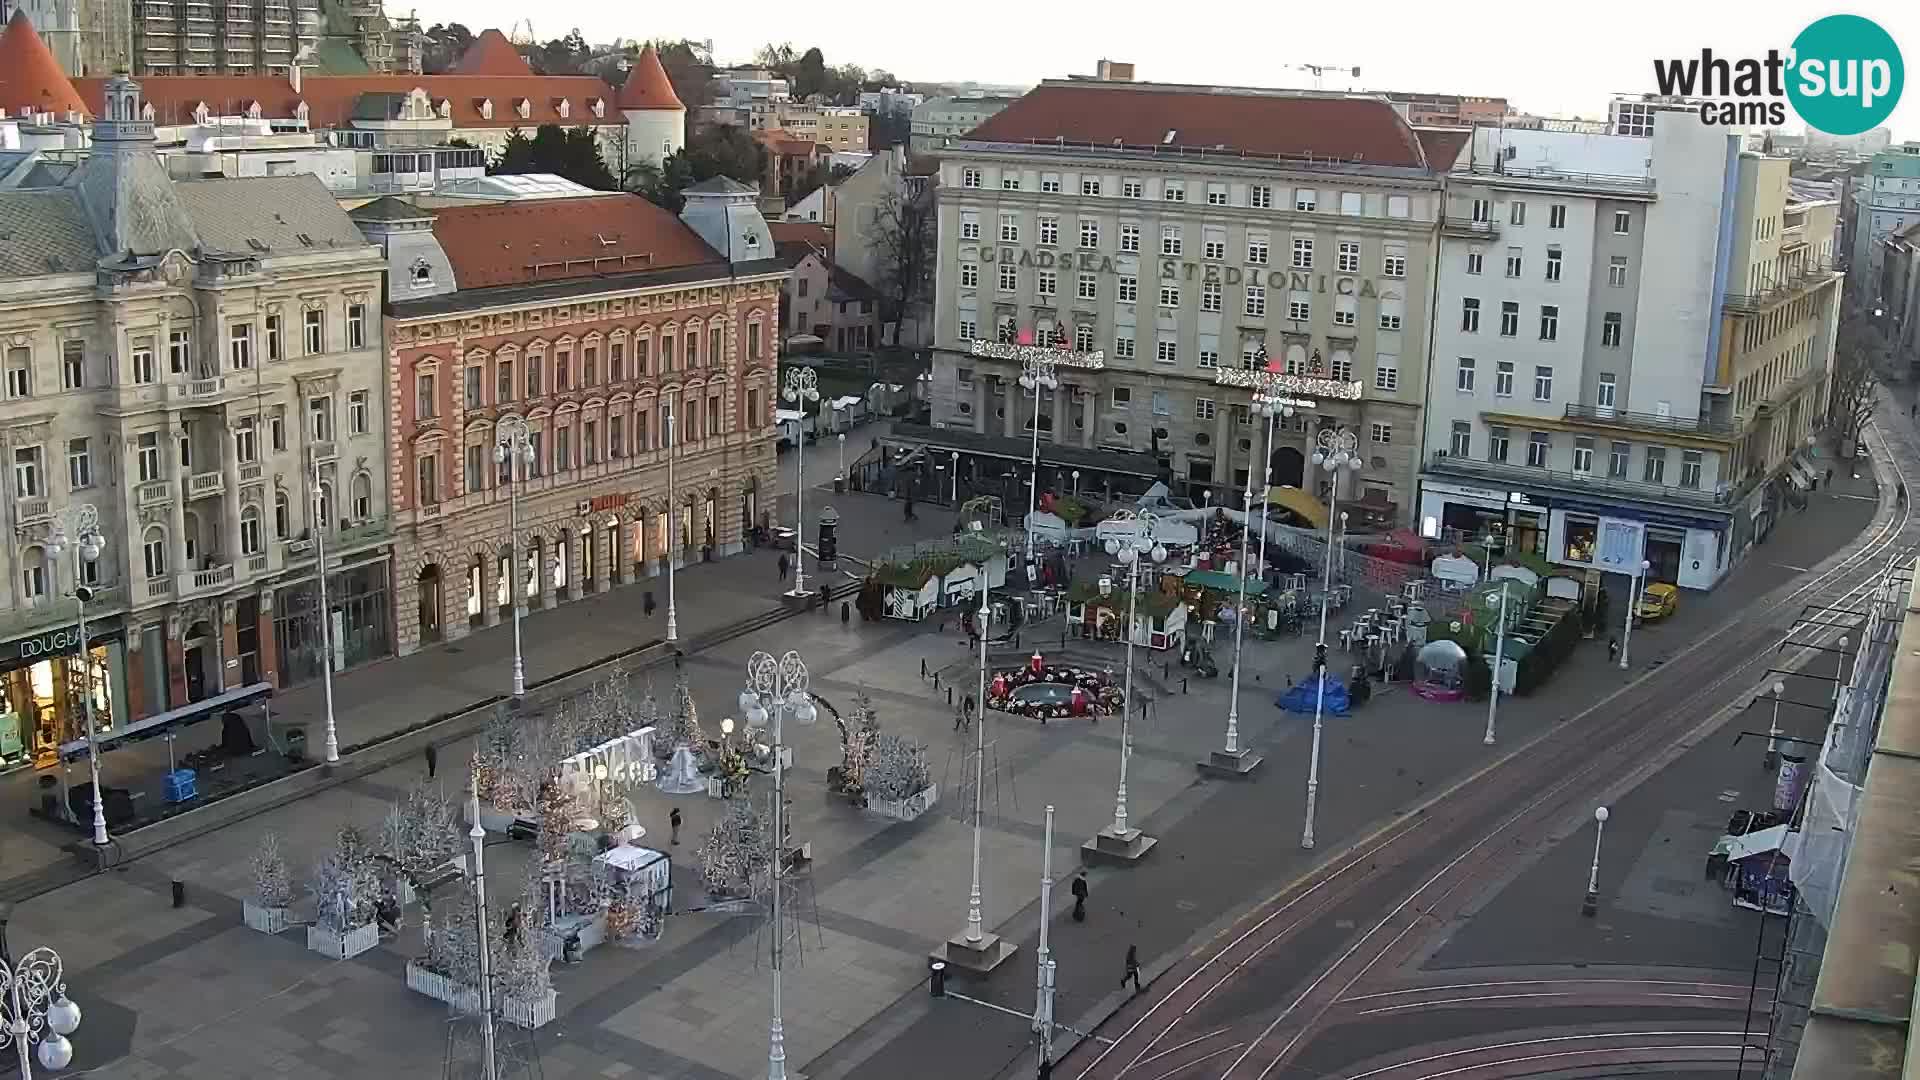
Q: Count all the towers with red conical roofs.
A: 3